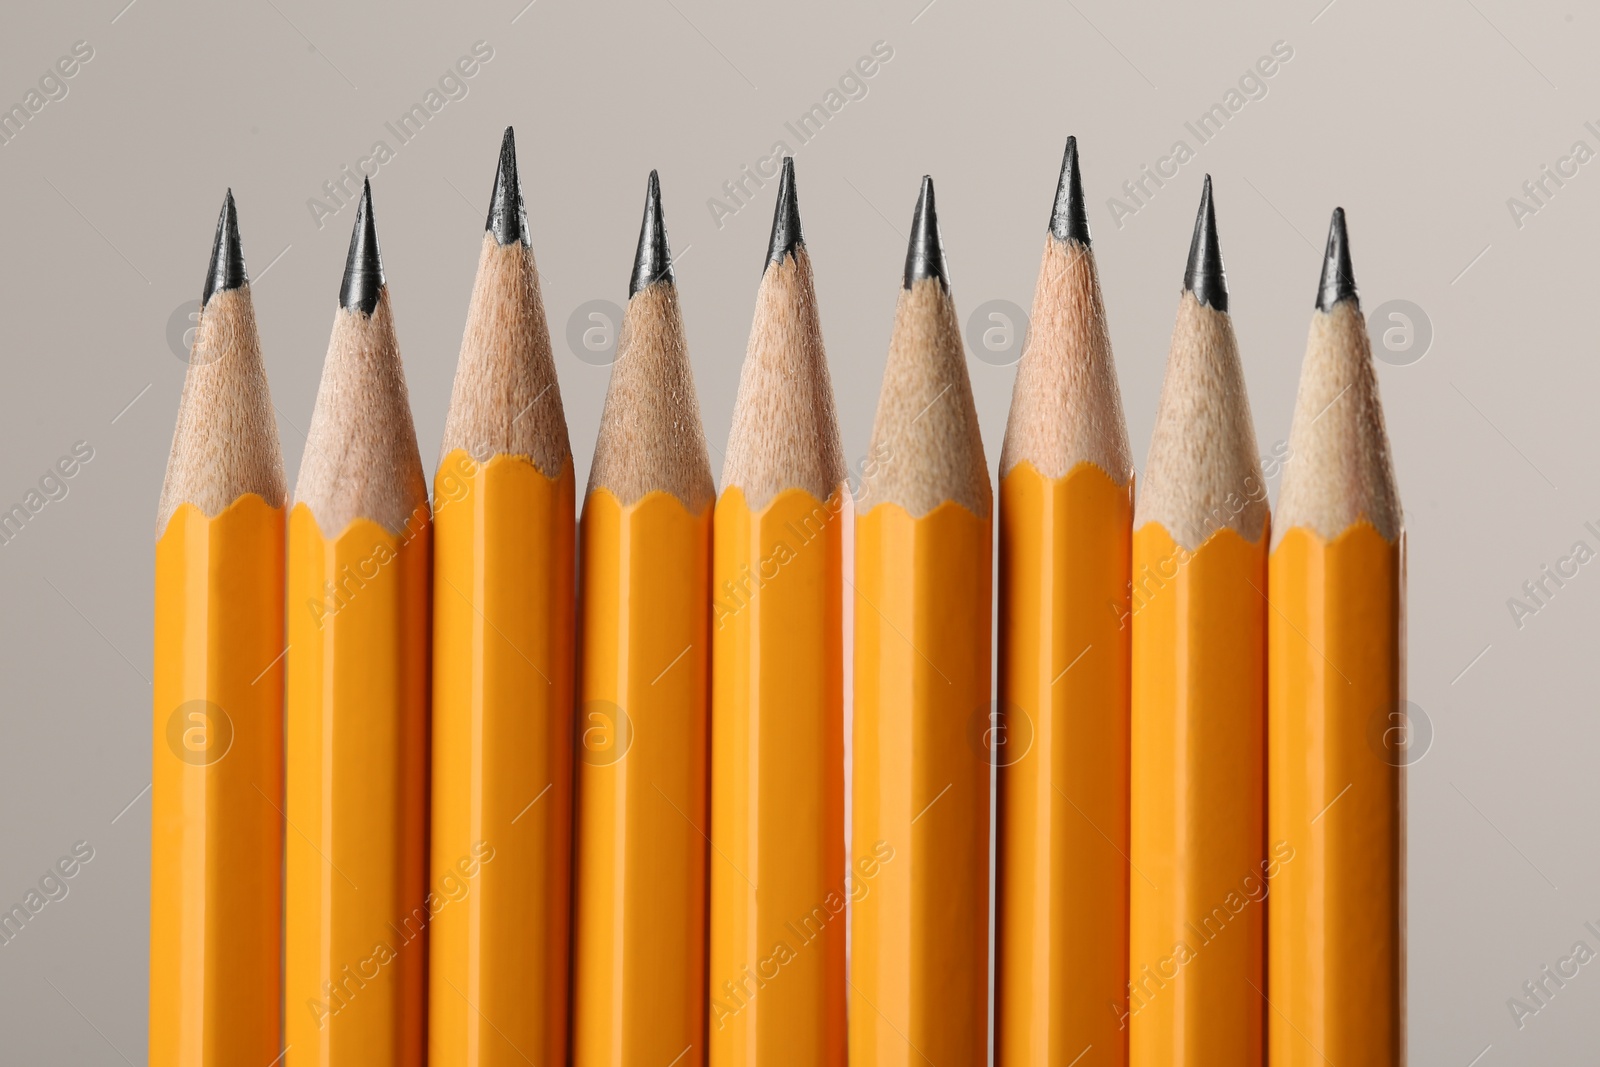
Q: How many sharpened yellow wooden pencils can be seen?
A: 9